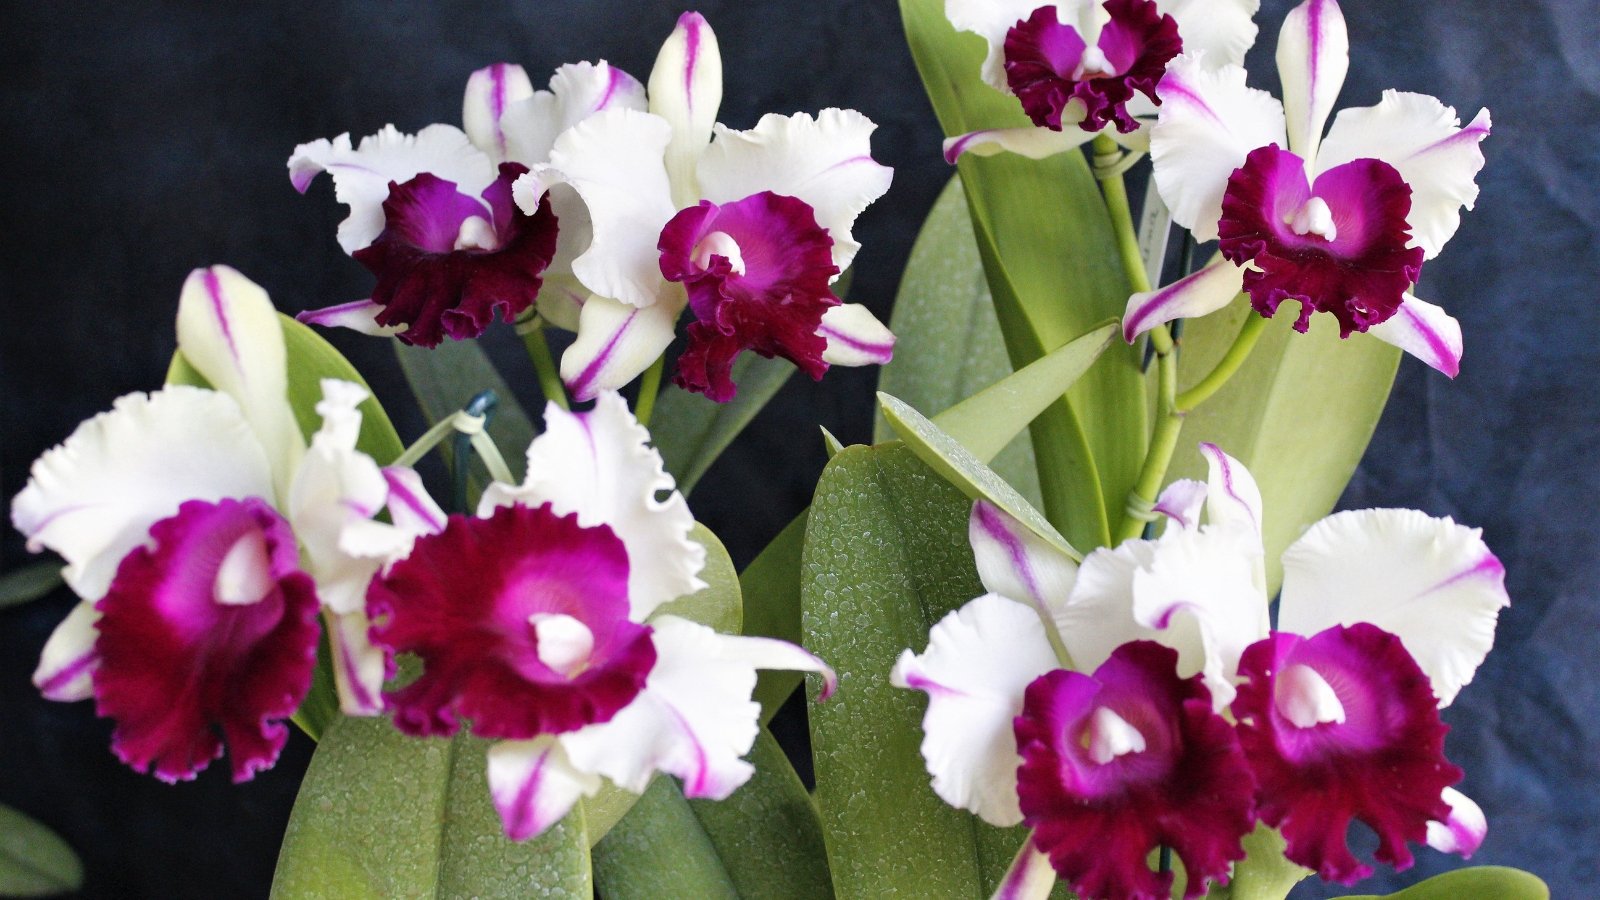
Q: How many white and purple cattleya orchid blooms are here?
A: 8